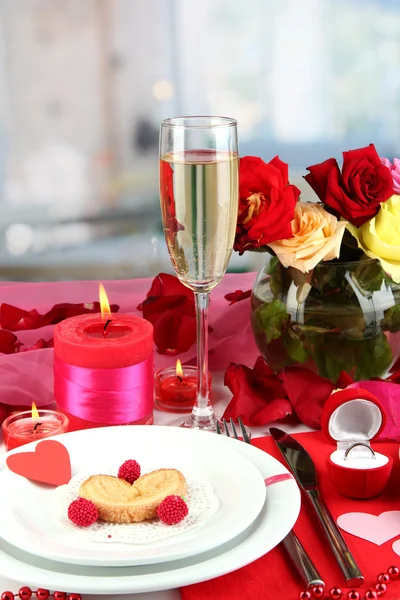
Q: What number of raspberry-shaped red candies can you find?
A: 3